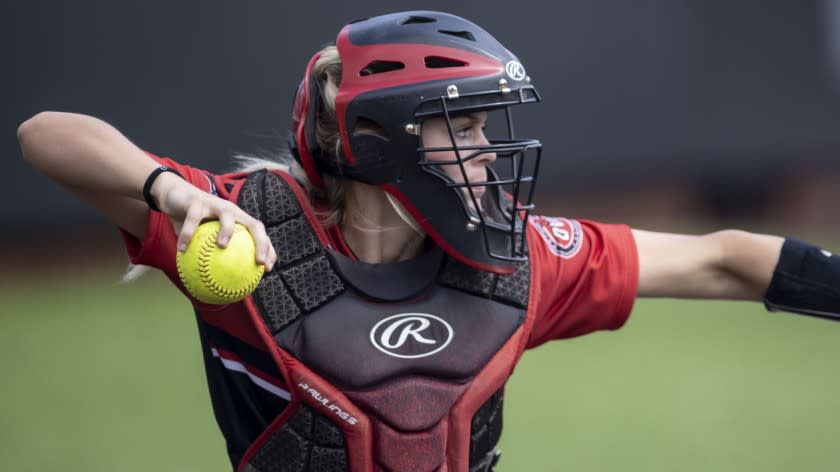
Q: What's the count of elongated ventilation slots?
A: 4